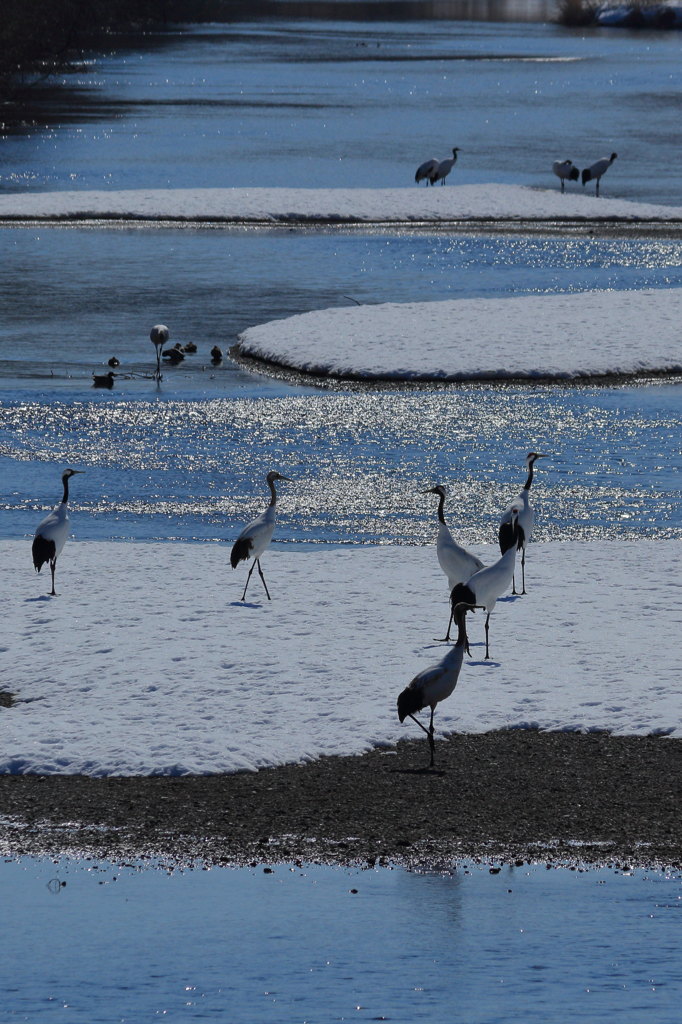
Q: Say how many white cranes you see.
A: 11